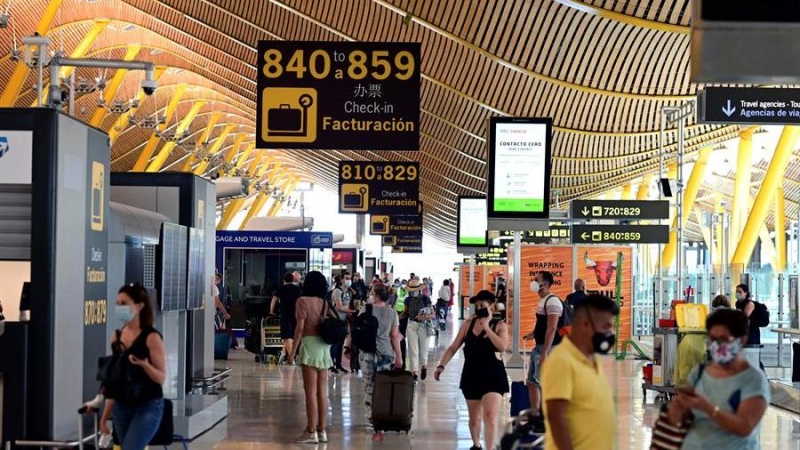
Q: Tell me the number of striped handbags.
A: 1